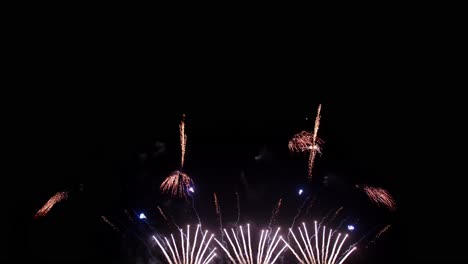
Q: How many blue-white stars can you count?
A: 4